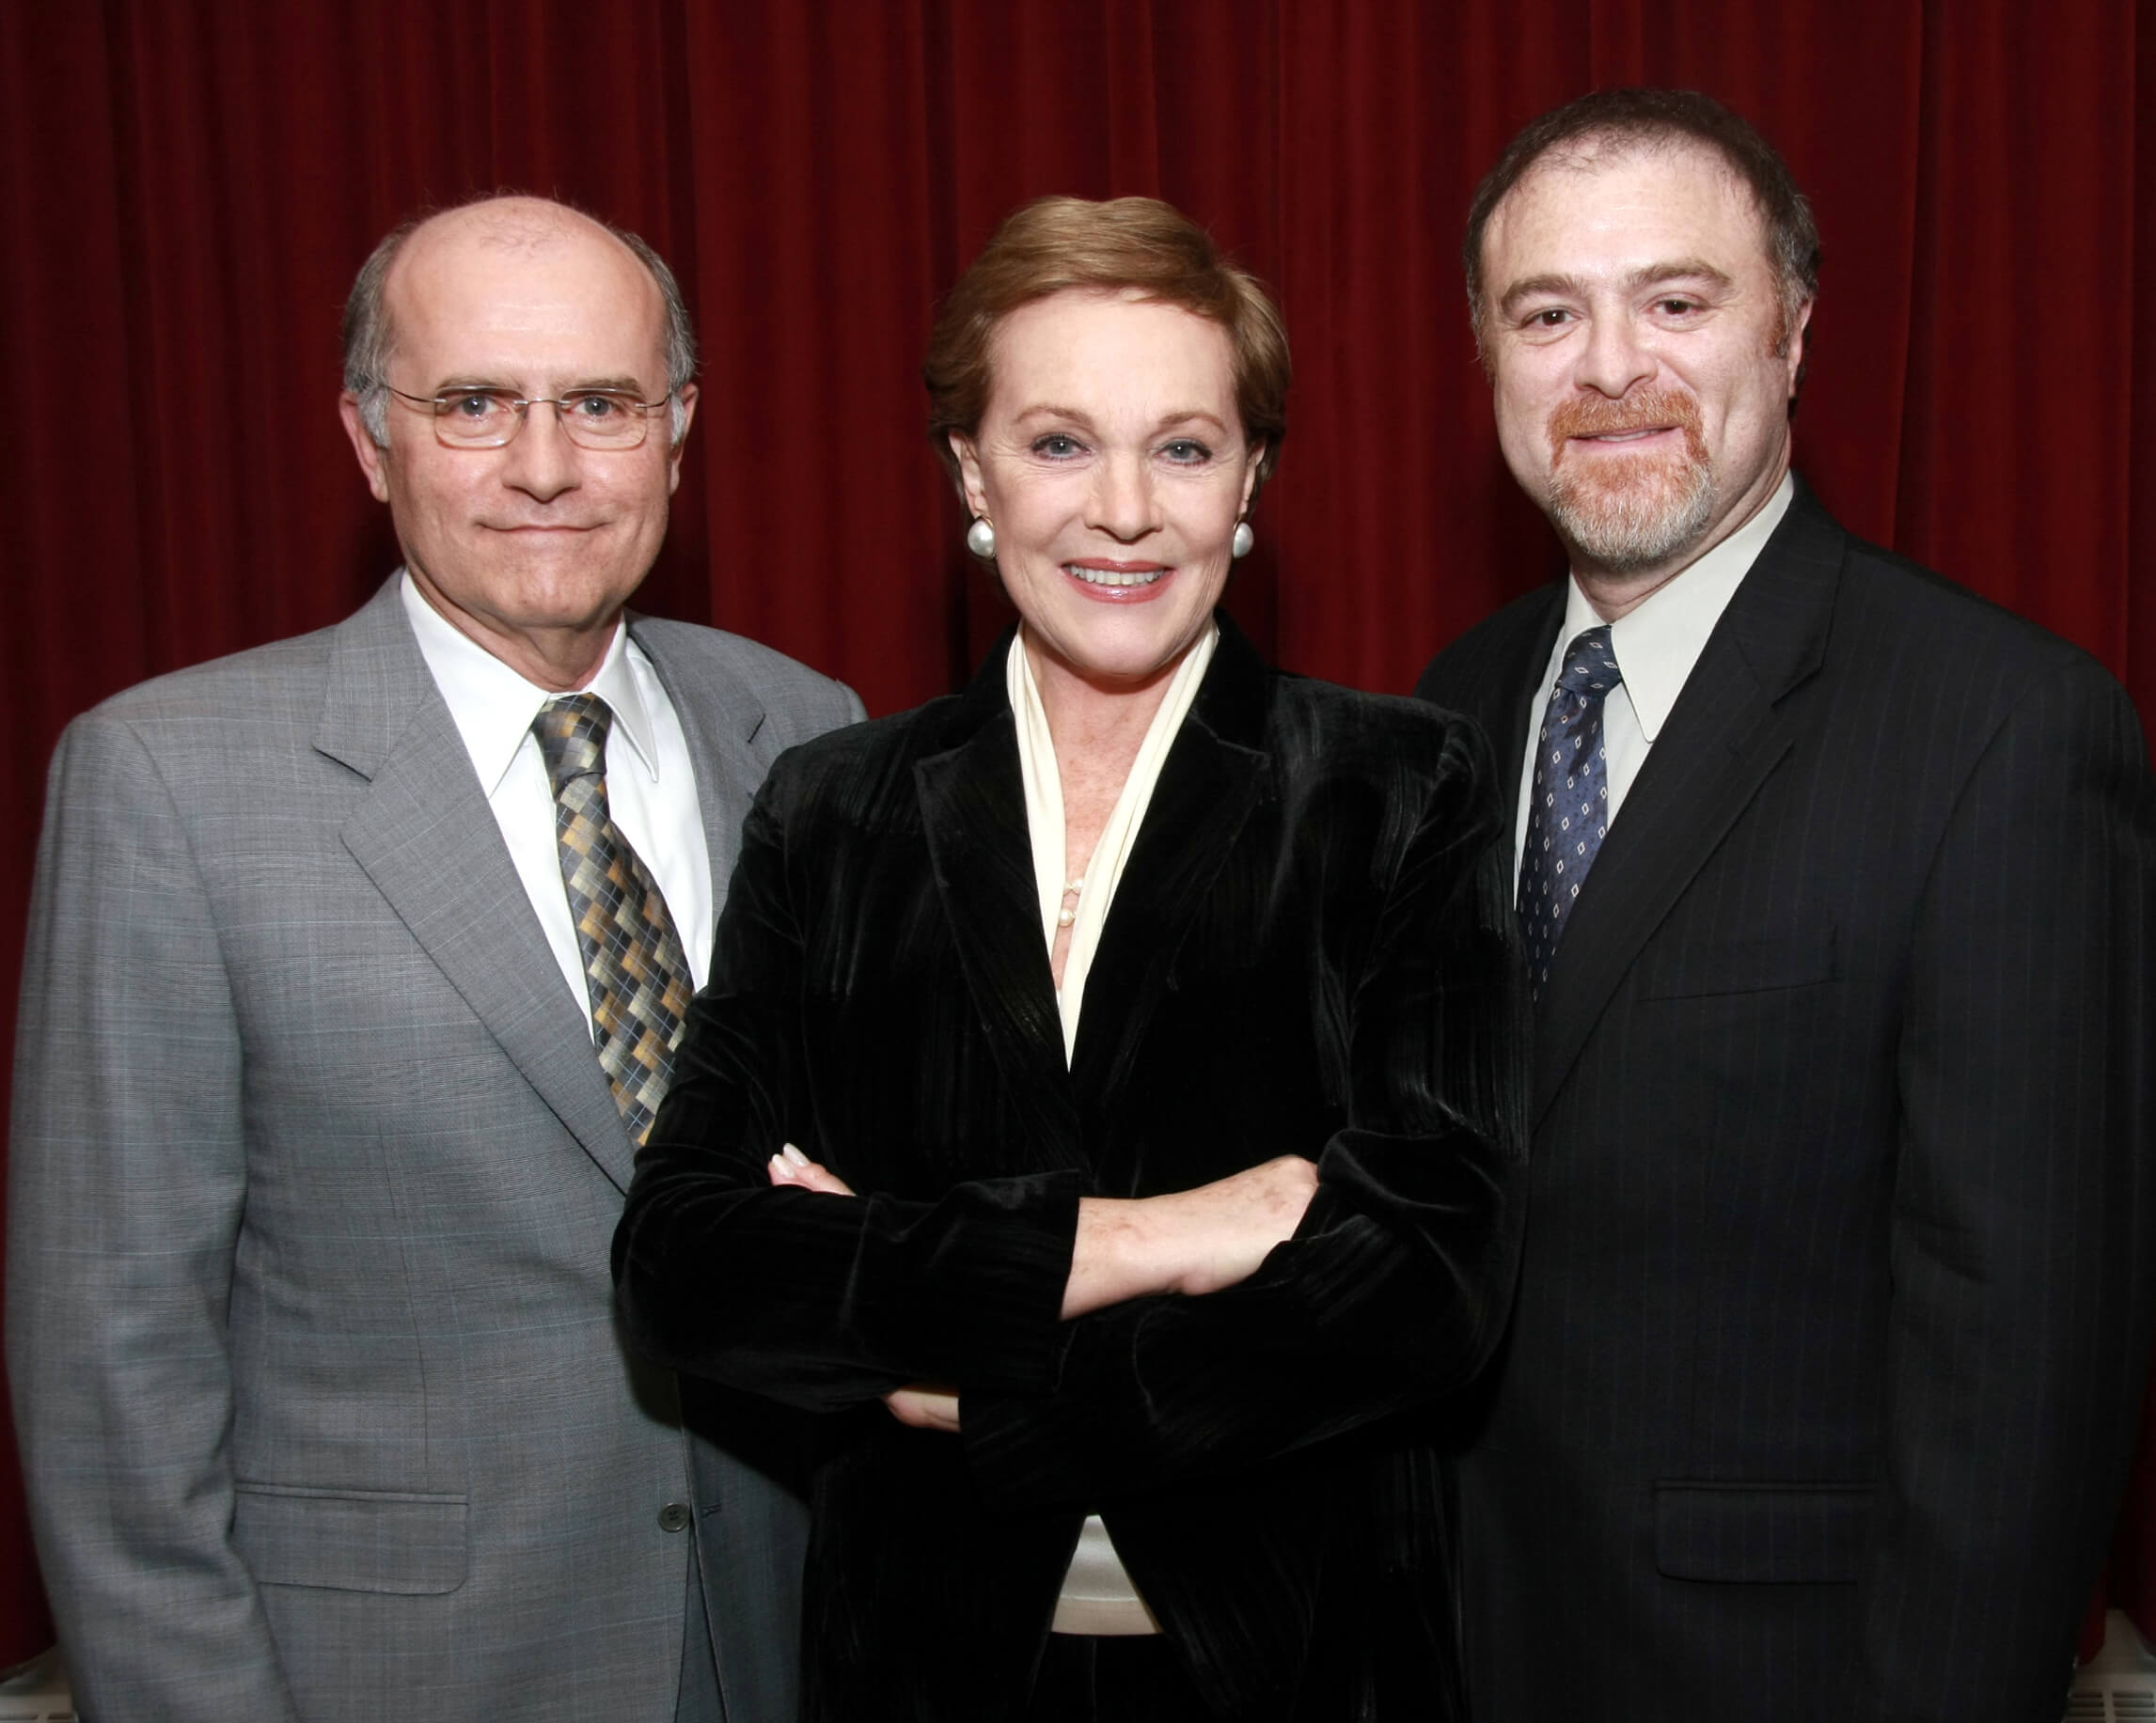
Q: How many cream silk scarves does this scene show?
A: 1